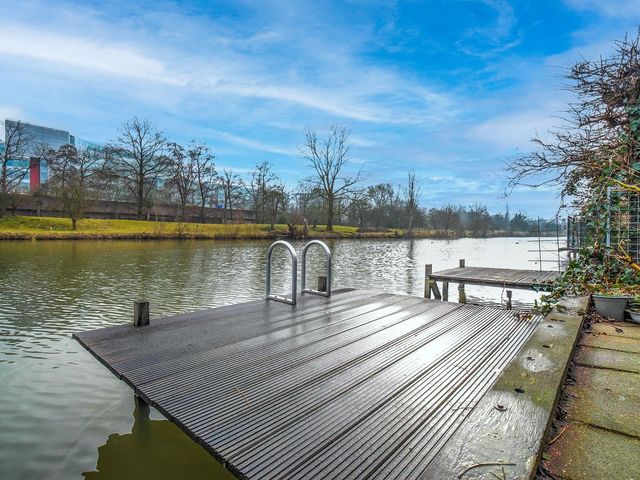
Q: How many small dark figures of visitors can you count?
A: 0